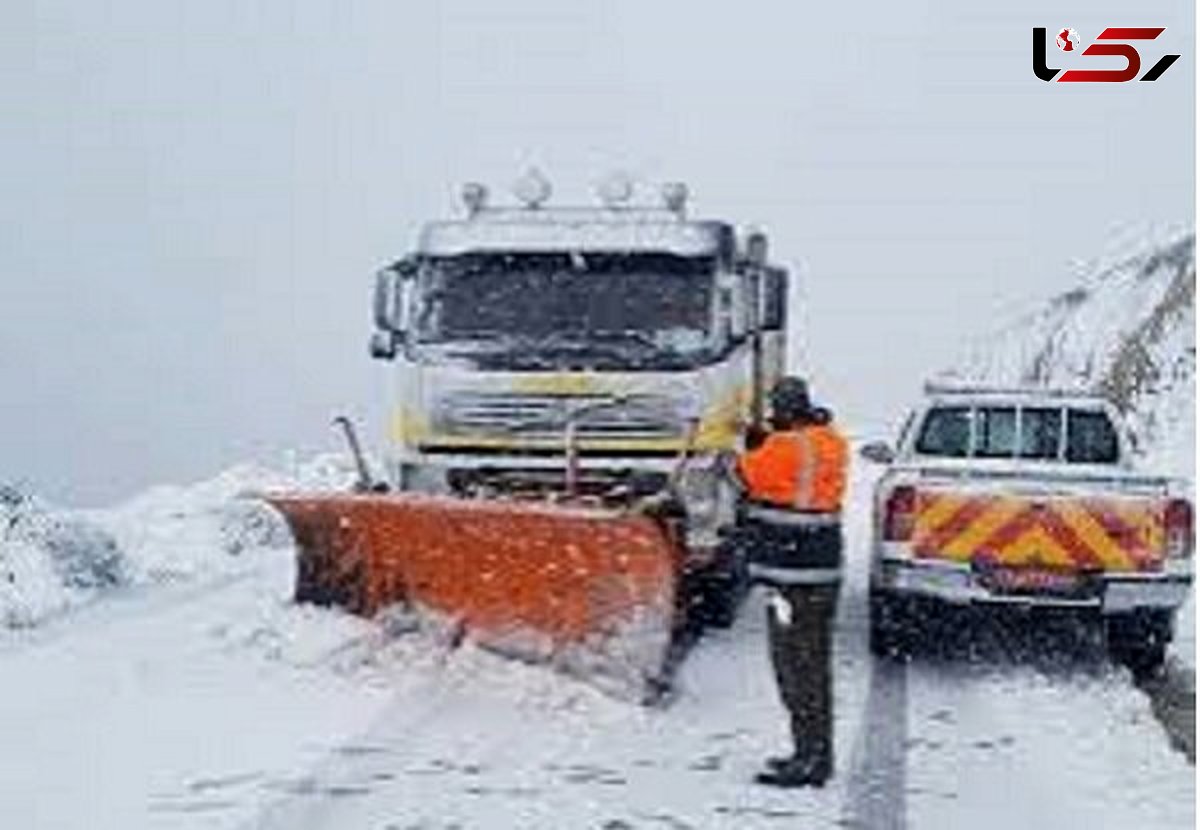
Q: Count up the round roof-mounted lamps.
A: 4